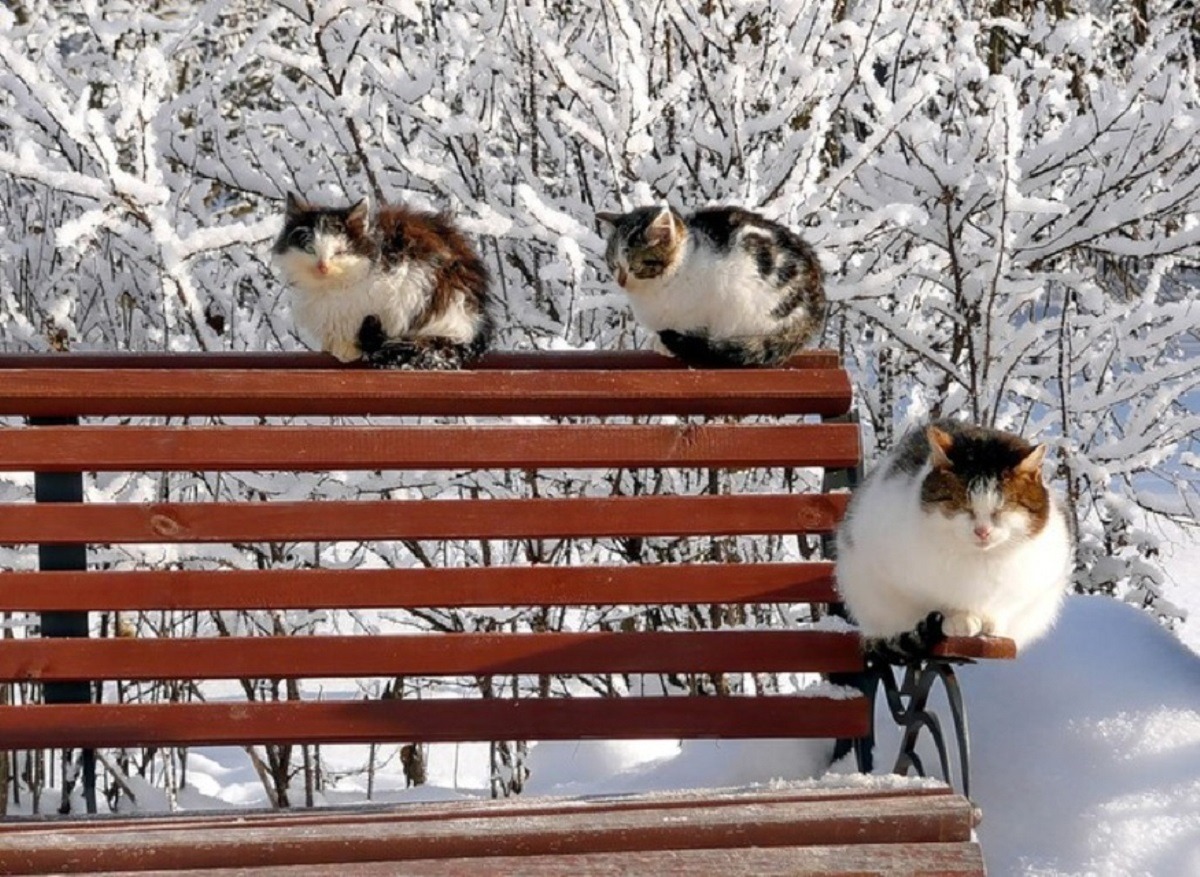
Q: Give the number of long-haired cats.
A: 1